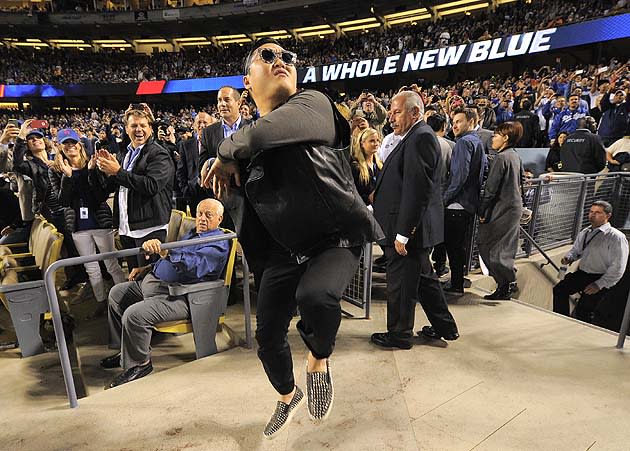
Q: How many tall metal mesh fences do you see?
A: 2